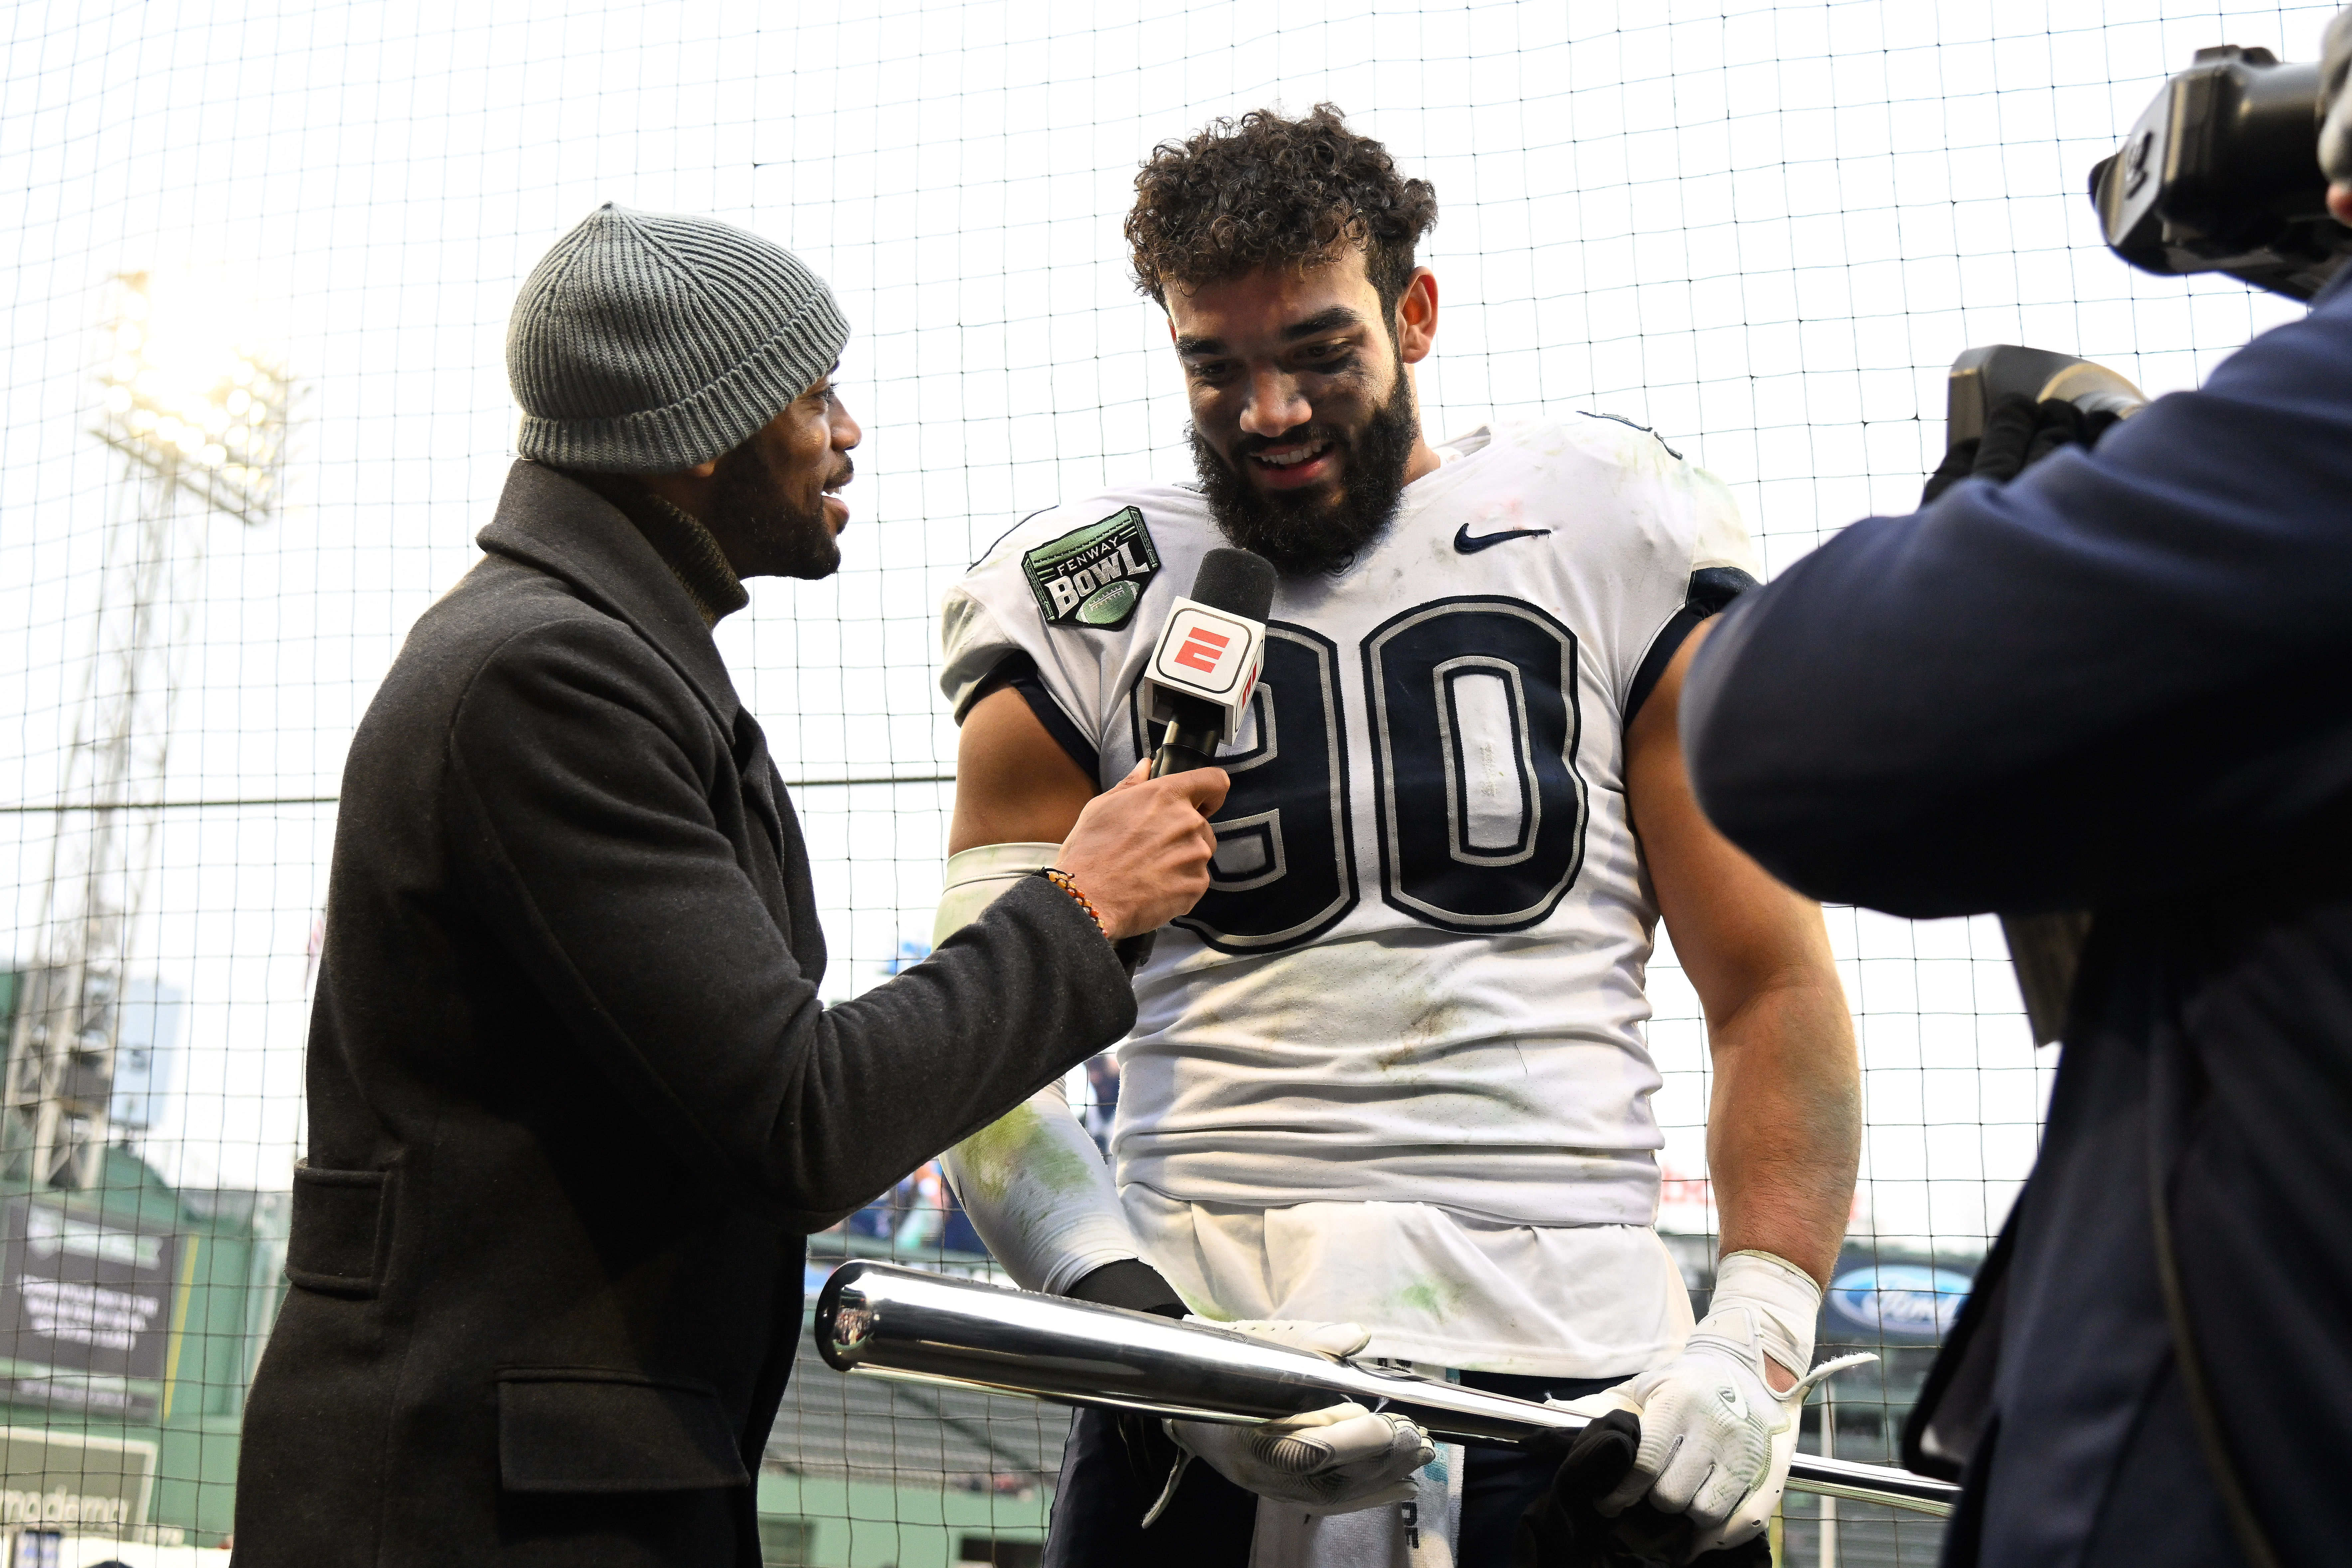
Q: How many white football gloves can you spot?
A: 2